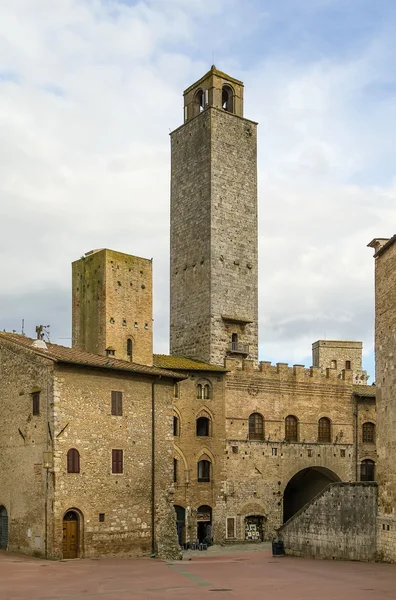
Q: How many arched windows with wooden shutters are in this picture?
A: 1